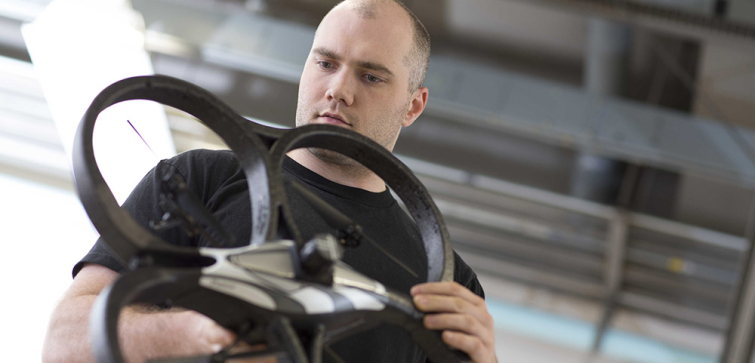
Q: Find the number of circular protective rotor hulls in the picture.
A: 4